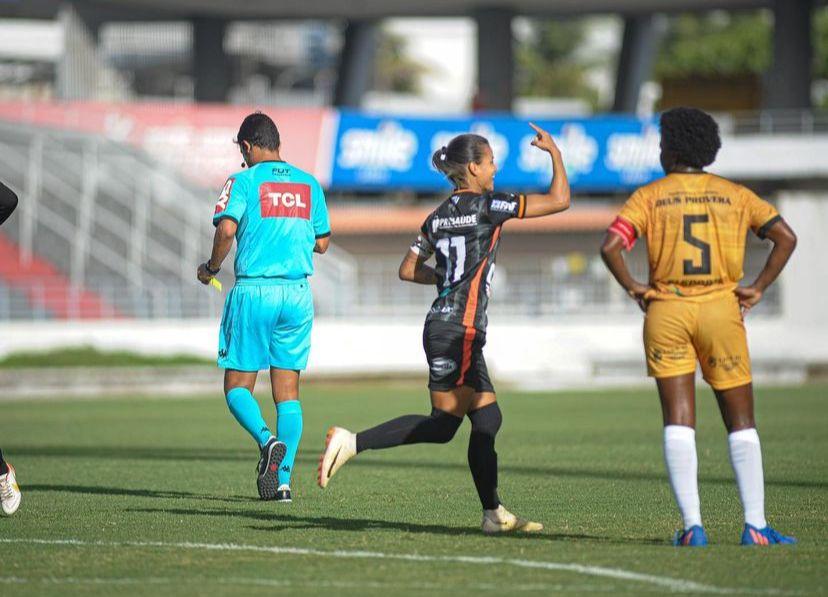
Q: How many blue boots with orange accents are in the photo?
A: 2